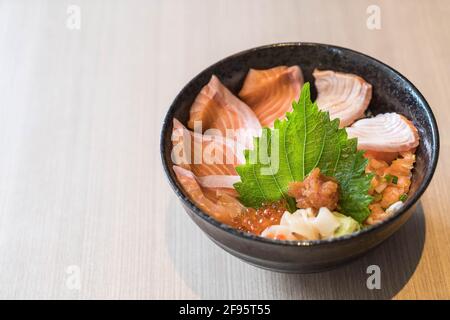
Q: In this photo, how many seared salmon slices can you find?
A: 2